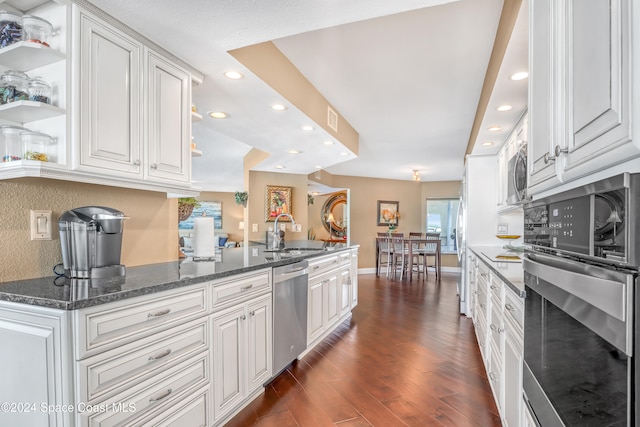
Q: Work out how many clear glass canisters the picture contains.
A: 6